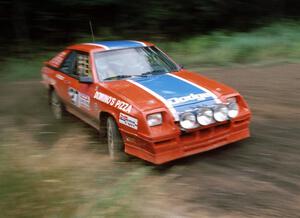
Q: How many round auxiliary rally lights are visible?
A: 4